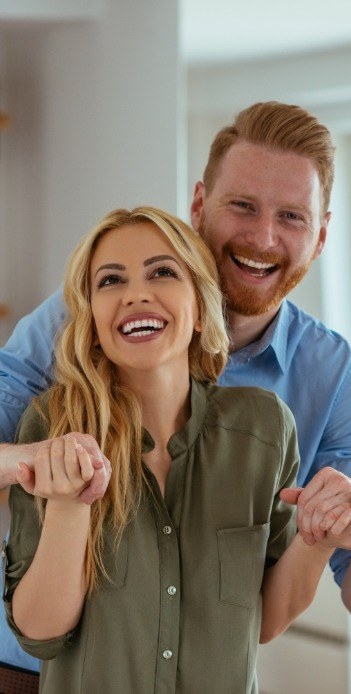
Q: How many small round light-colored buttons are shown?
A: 3